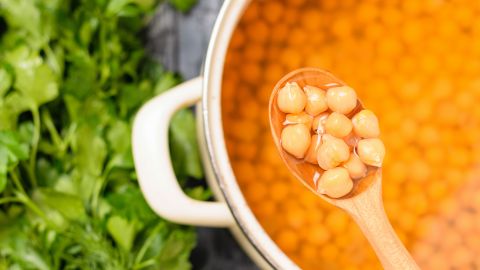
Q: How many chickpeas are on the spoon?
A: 13